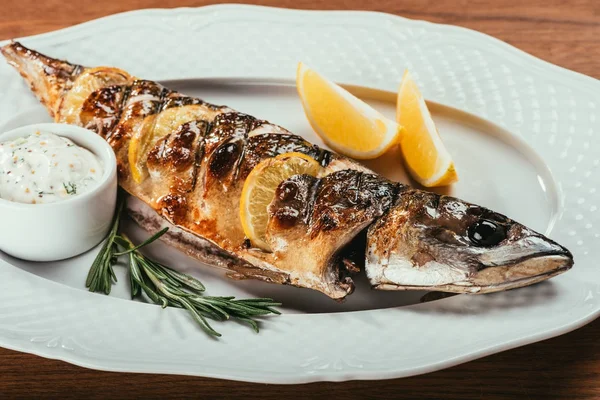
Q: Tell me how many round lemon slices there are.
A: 3